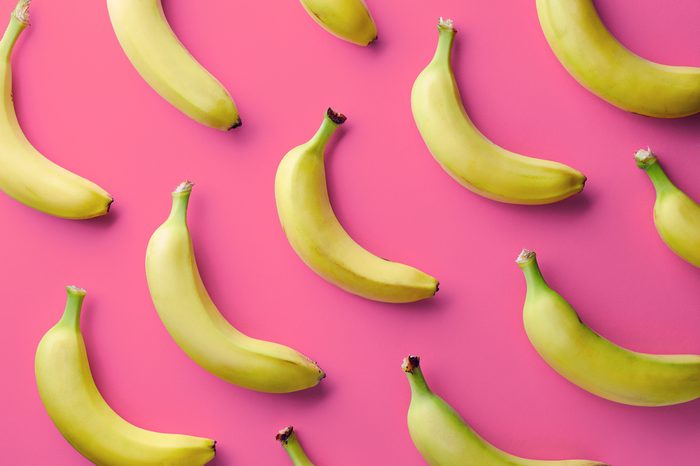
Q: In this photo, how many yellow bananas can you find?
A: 12